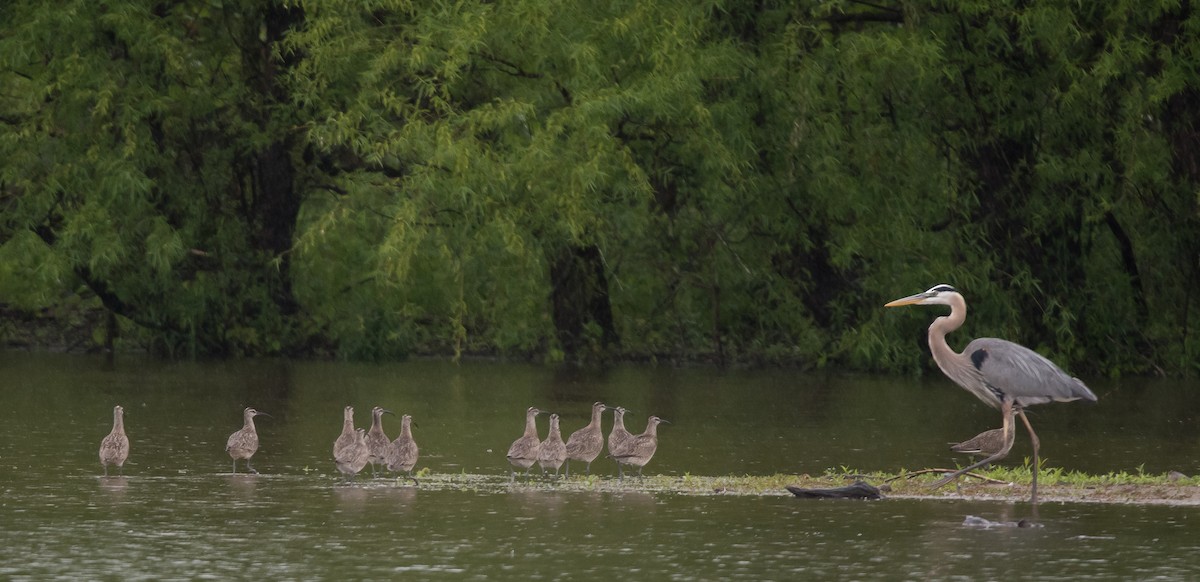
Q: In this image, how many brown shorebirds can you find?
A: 12